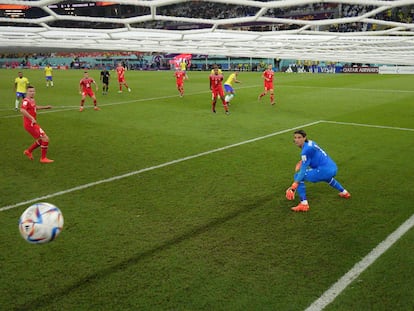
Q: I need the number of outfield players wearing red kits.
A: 6